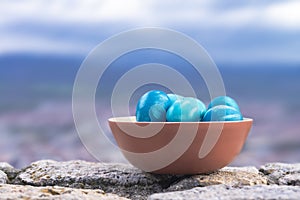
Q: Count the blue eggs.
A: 5